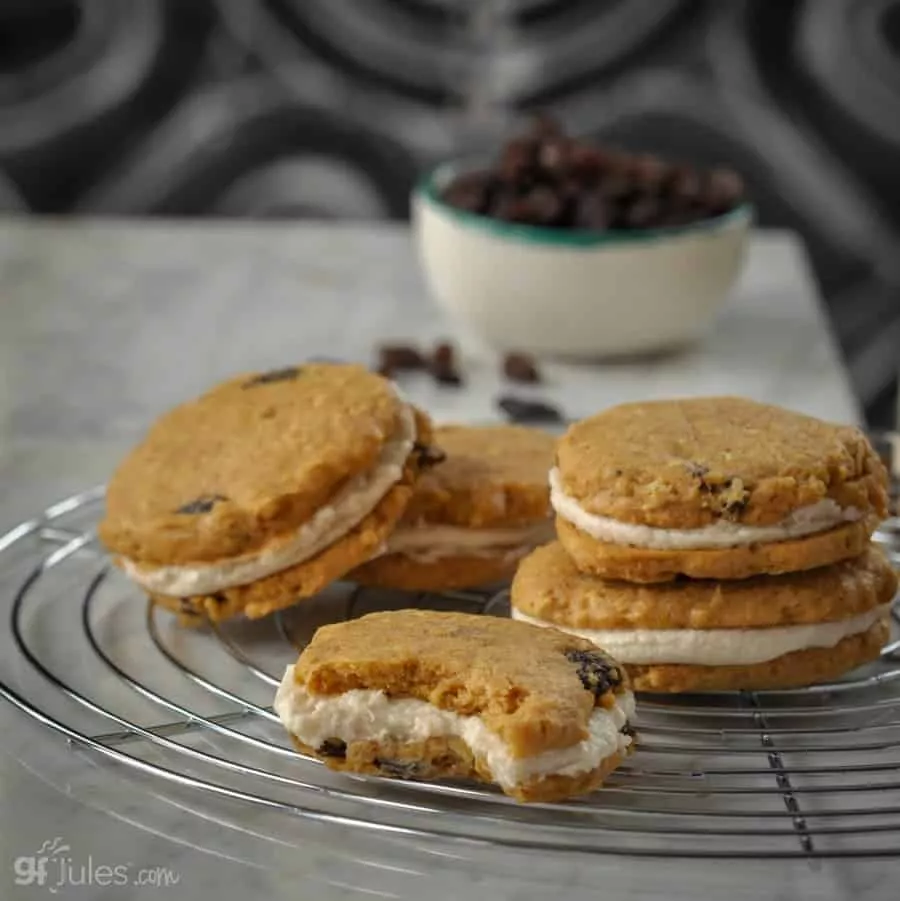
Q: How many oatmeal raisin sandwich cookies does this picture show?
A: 5